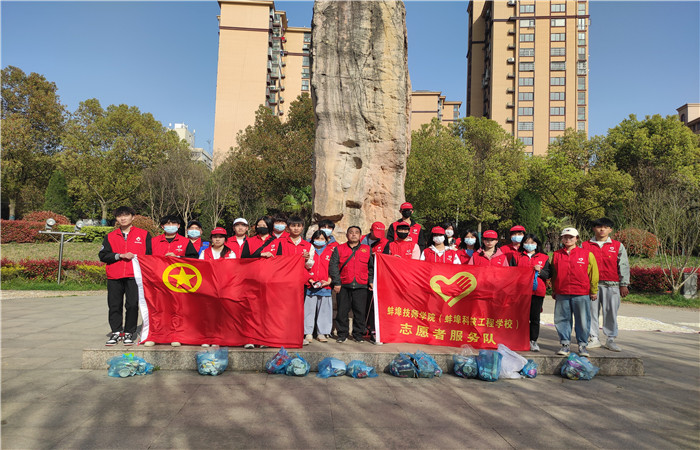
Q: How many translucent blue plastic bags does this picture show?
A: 12